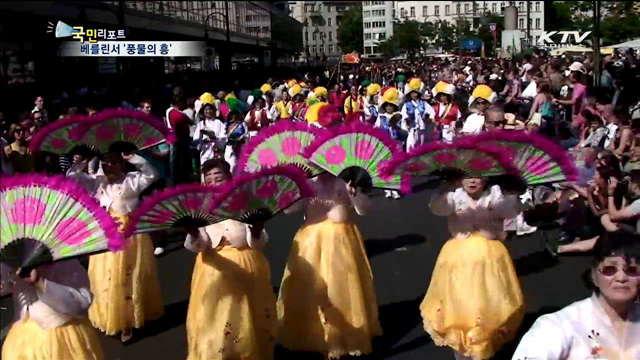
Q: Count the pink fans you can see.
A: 9